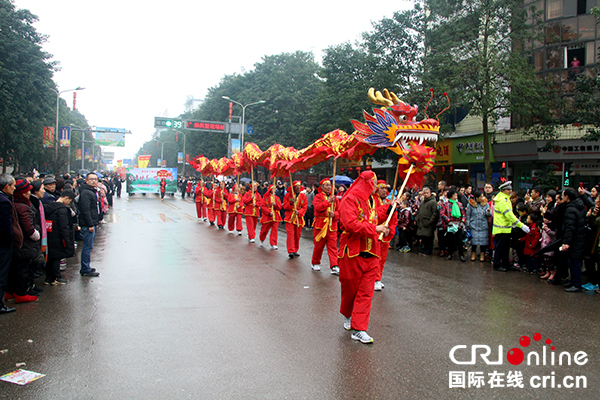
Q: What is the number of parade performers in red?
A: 10